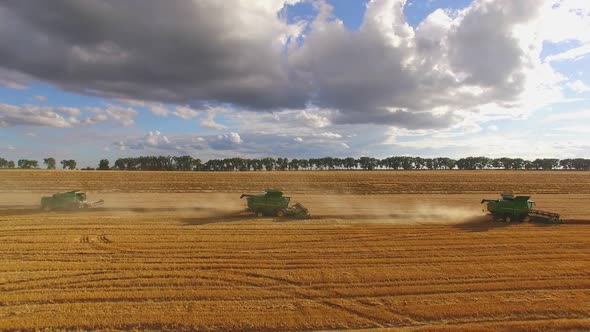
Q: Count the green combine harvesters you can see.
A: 3